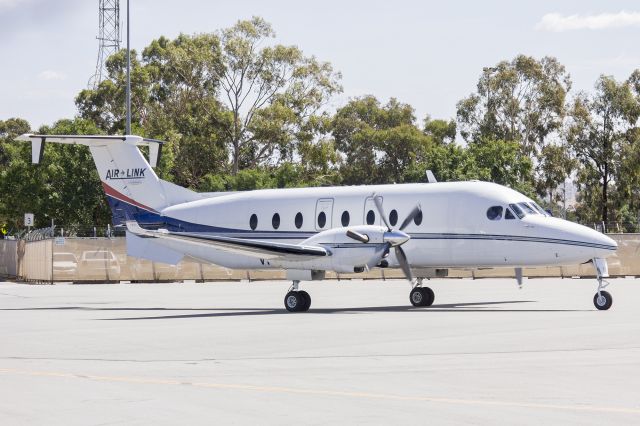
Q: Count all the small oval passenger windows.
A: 8